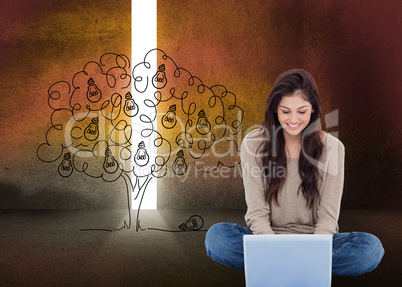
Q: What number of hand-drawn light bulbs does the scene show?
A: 11